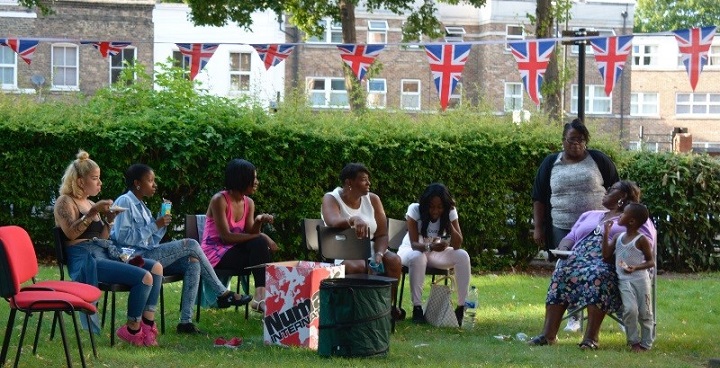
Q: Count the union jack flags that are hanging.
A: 9